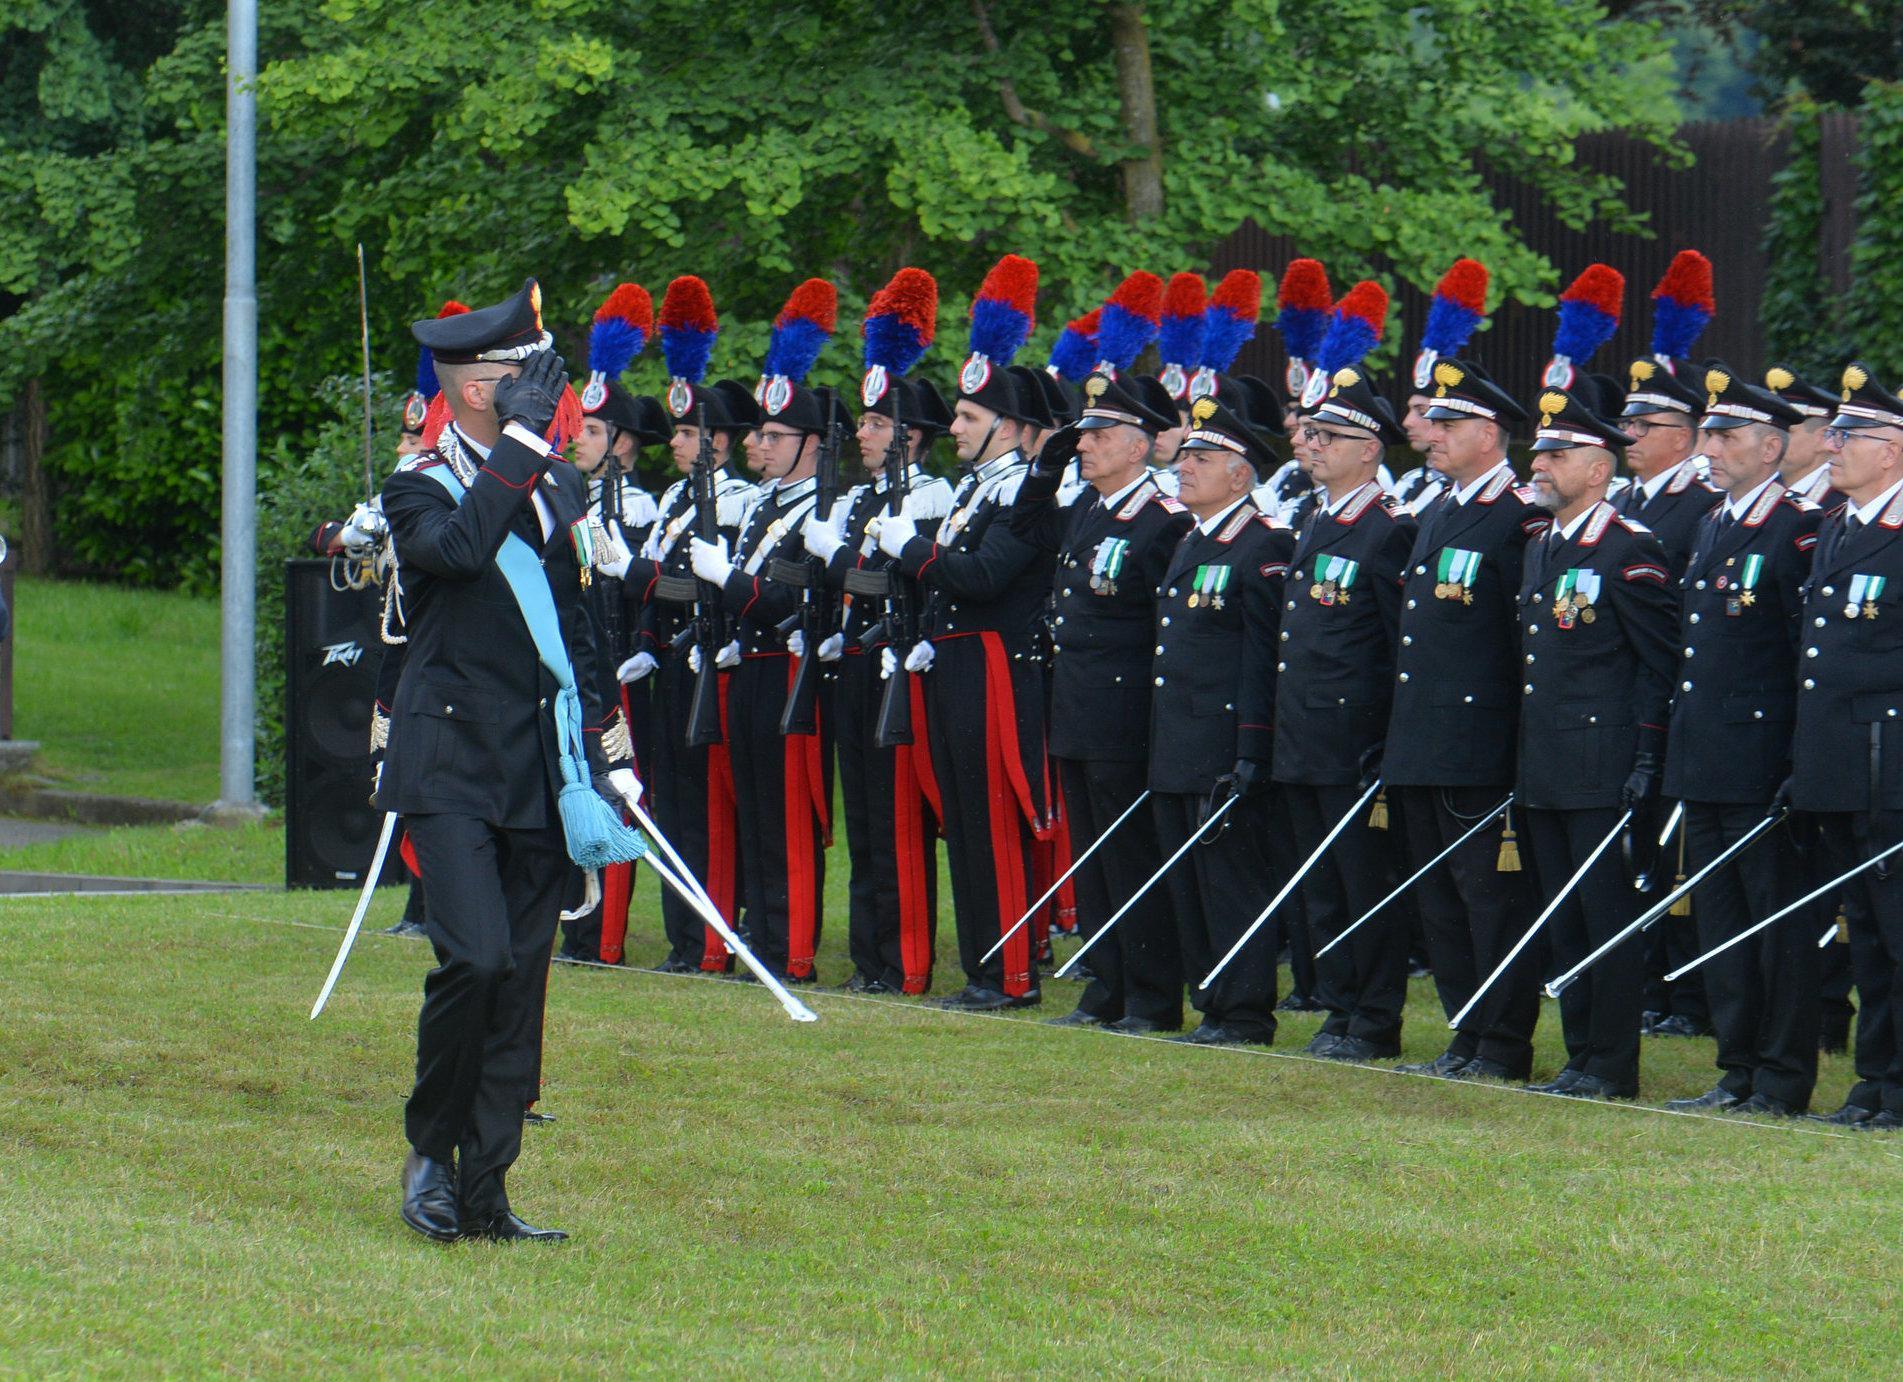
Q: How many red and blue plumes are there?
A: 15